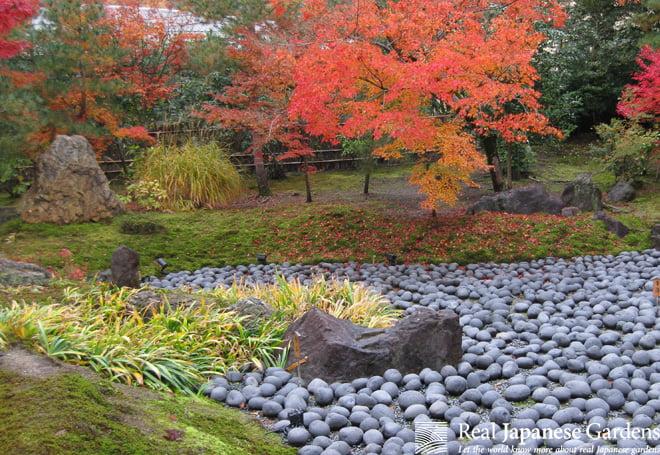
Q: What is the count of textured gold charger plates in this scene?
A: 0